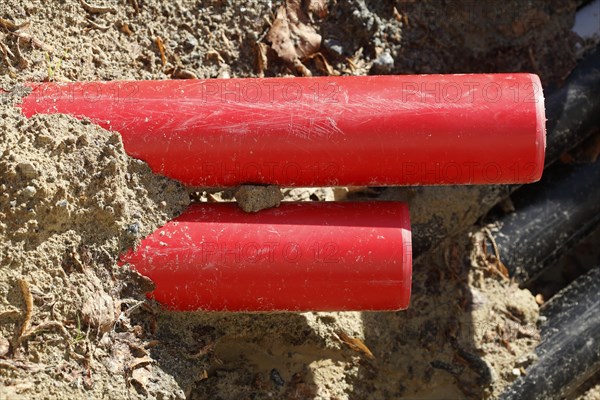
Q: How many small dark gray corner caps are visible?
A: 0